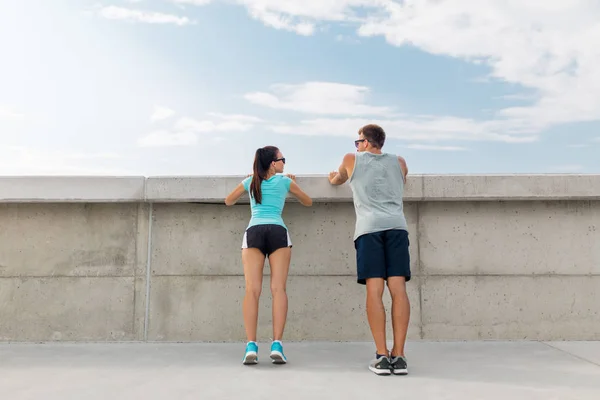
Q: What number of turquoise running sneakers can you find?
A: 2